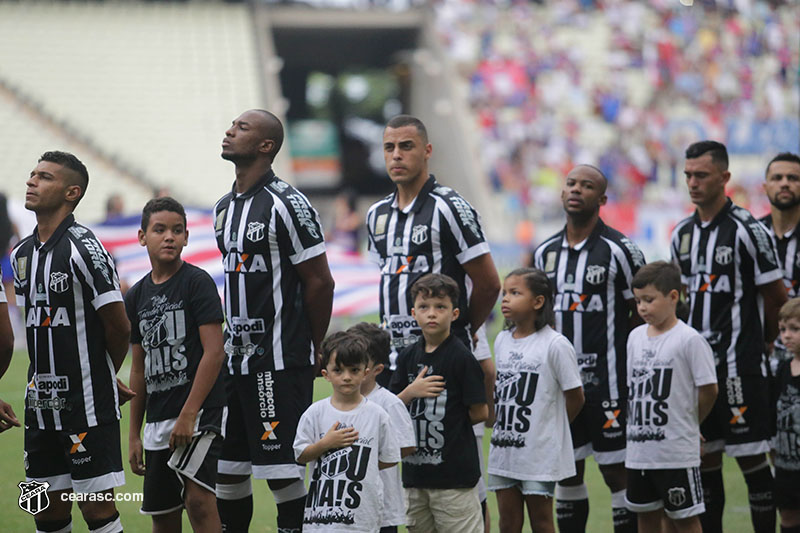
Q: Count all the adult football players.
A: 6